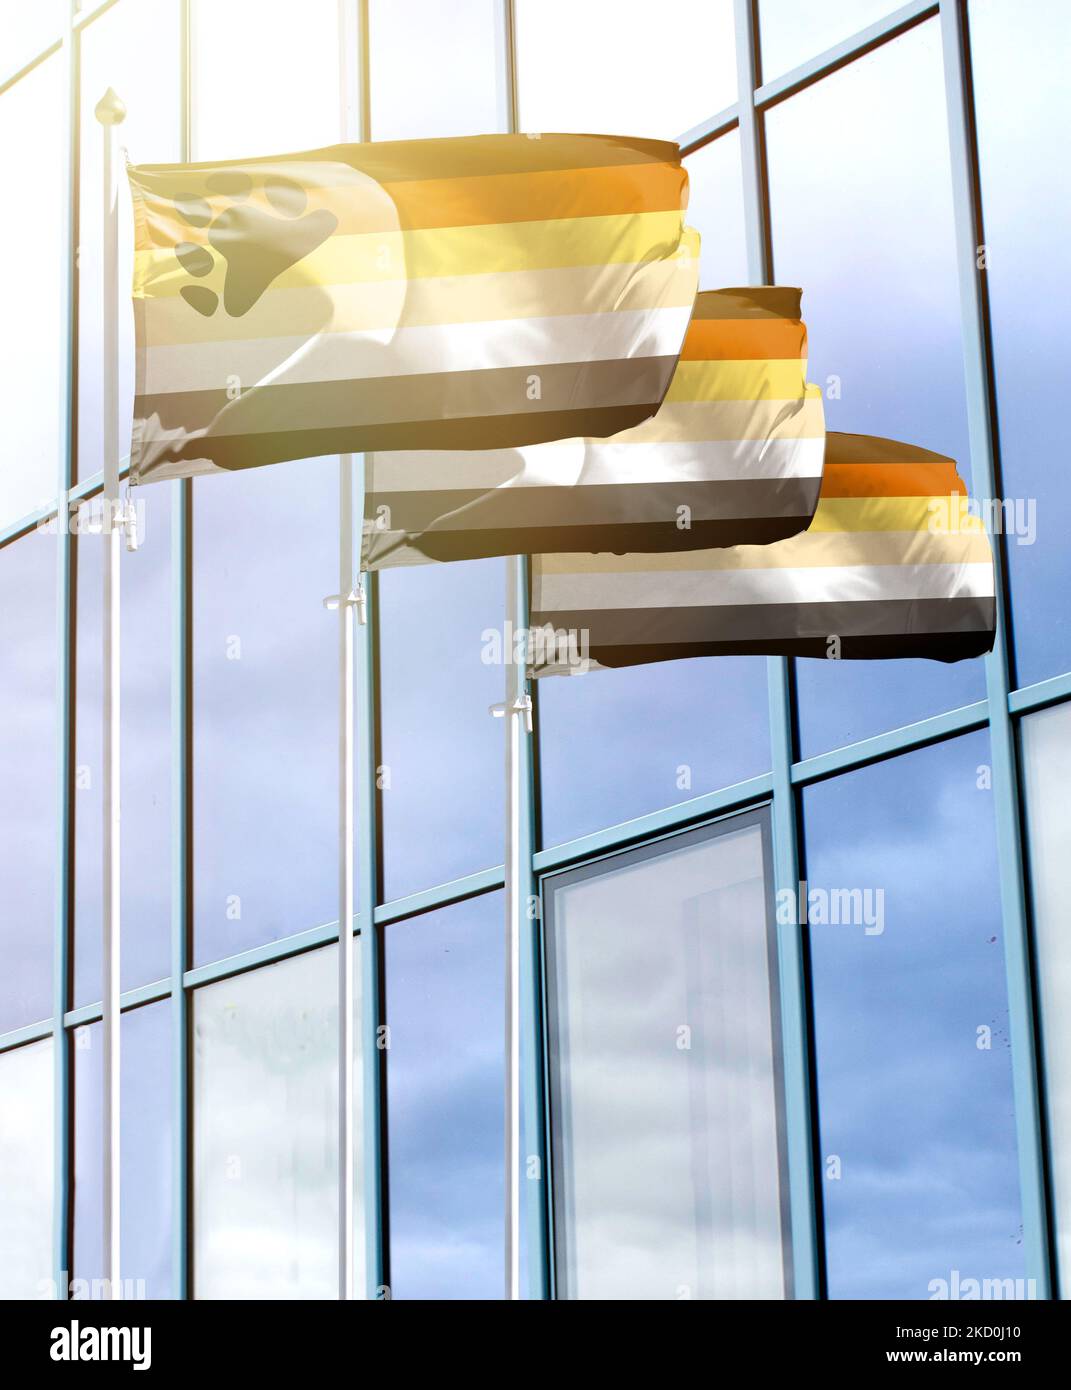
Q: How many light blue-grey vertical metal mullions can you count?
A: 6